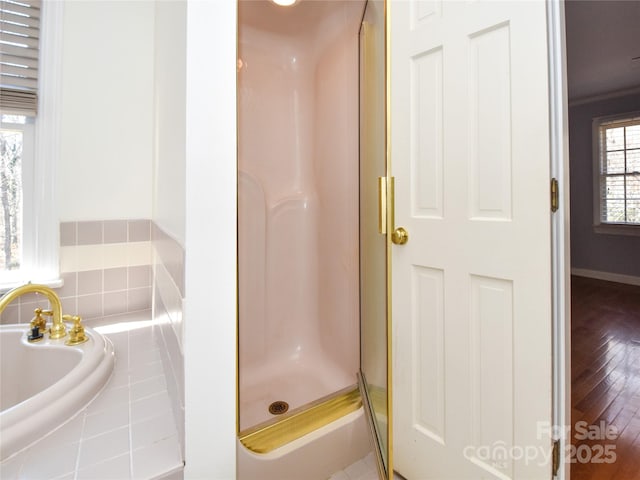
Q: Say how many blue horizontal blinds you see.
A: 0